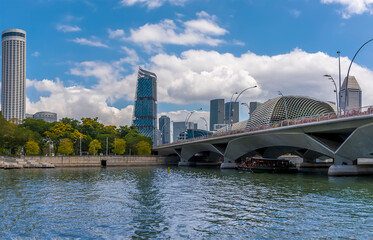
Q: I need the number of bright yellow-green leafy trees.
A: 5